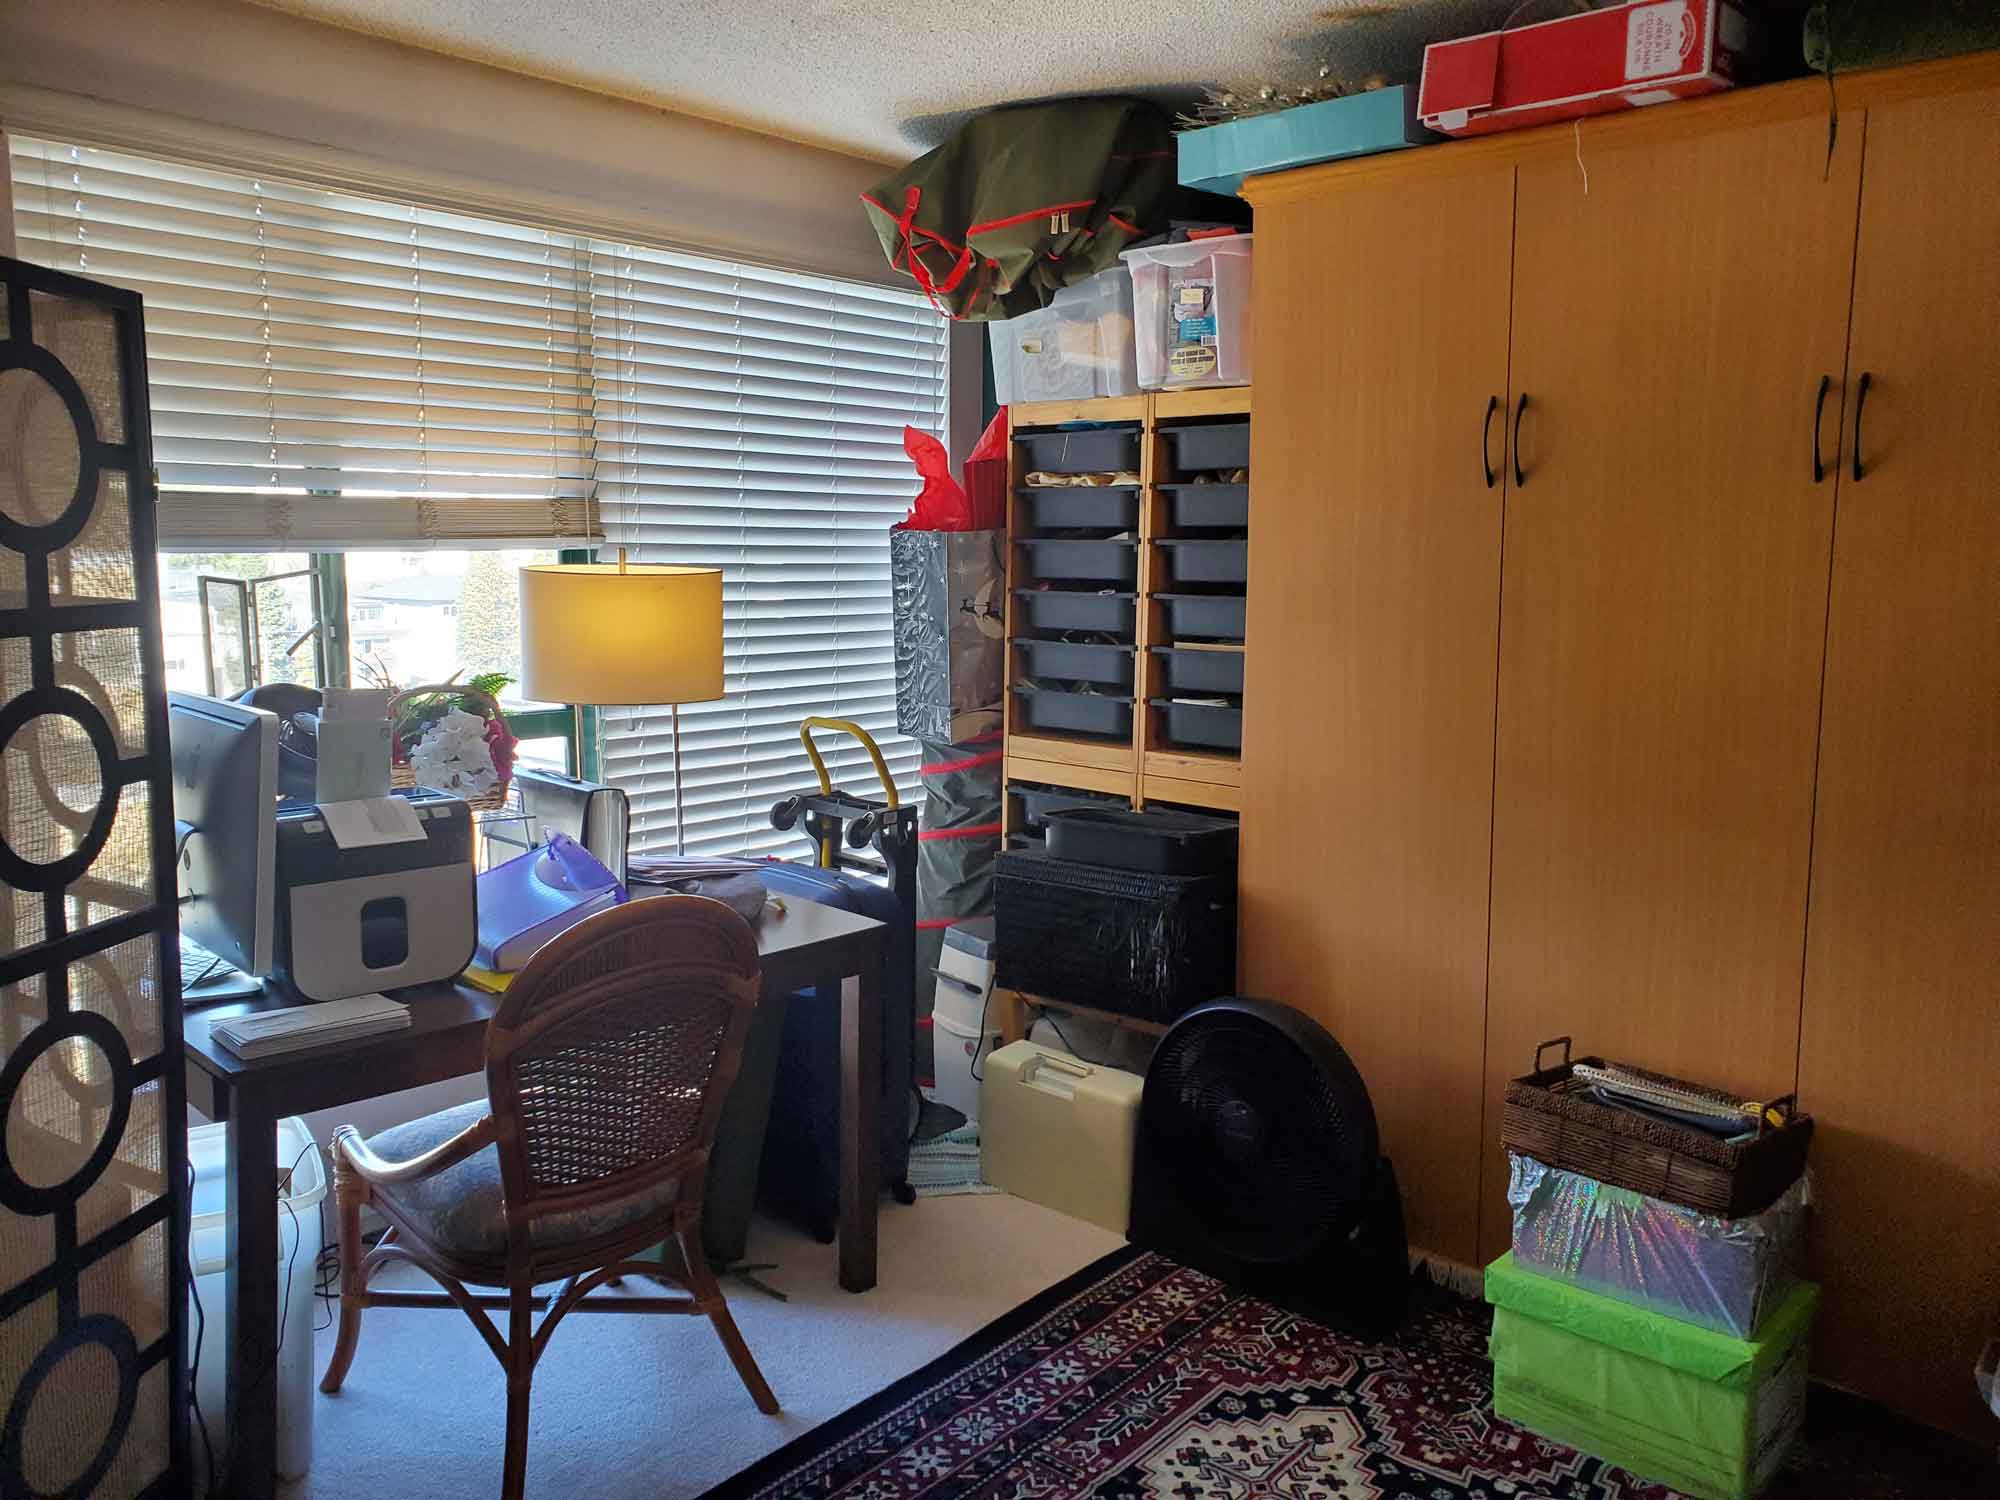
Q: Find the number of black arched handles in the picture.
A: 4